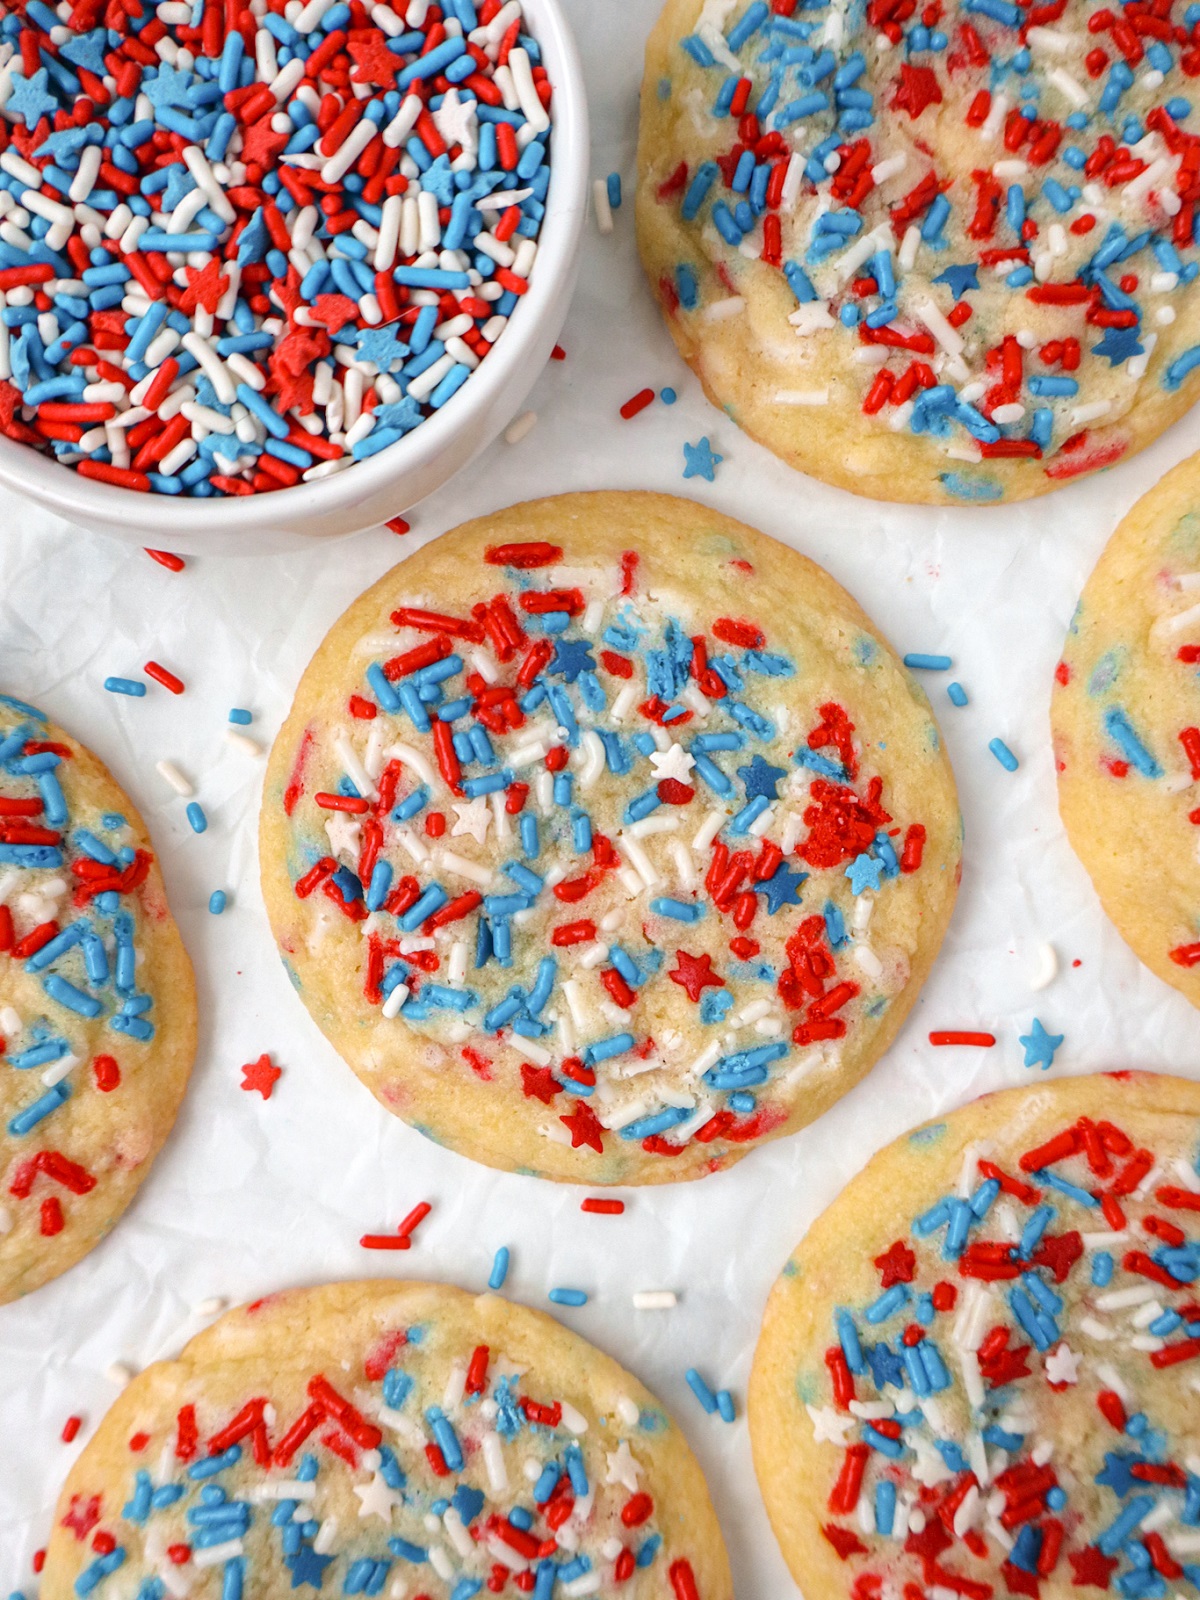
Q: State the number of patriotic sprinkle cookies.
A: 6